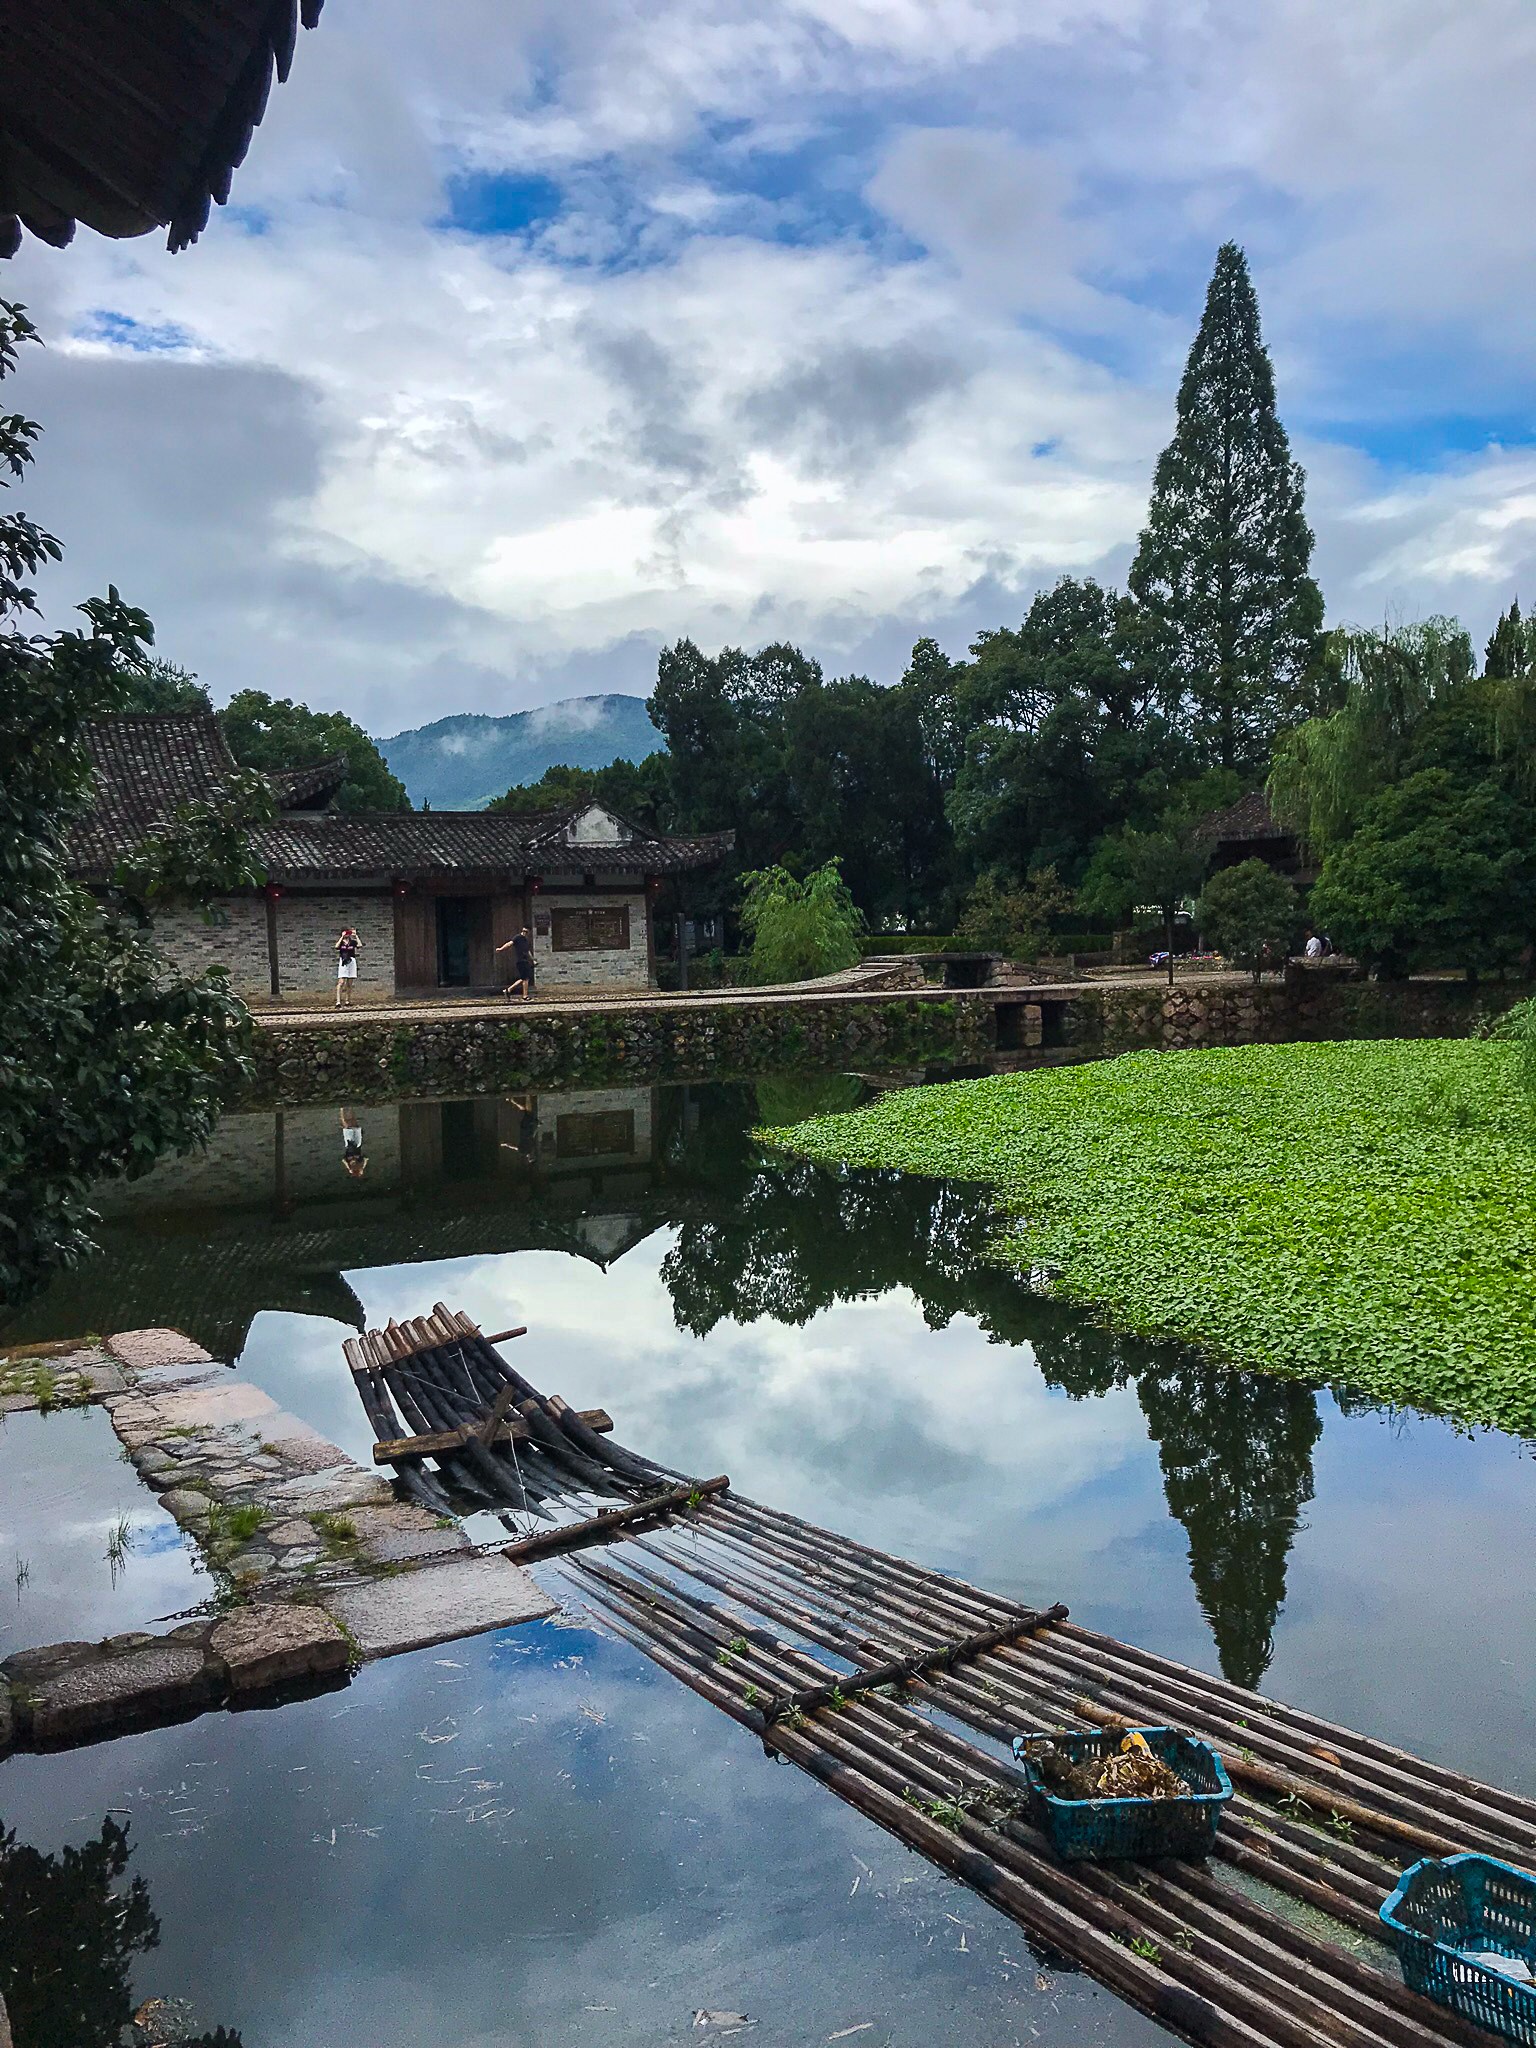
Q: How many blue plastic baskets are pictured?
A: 2